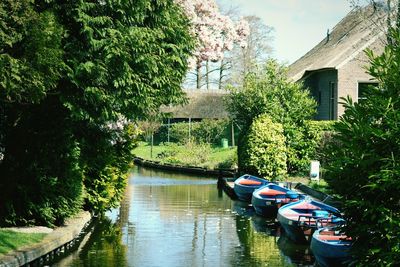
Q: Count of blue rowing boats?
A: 4